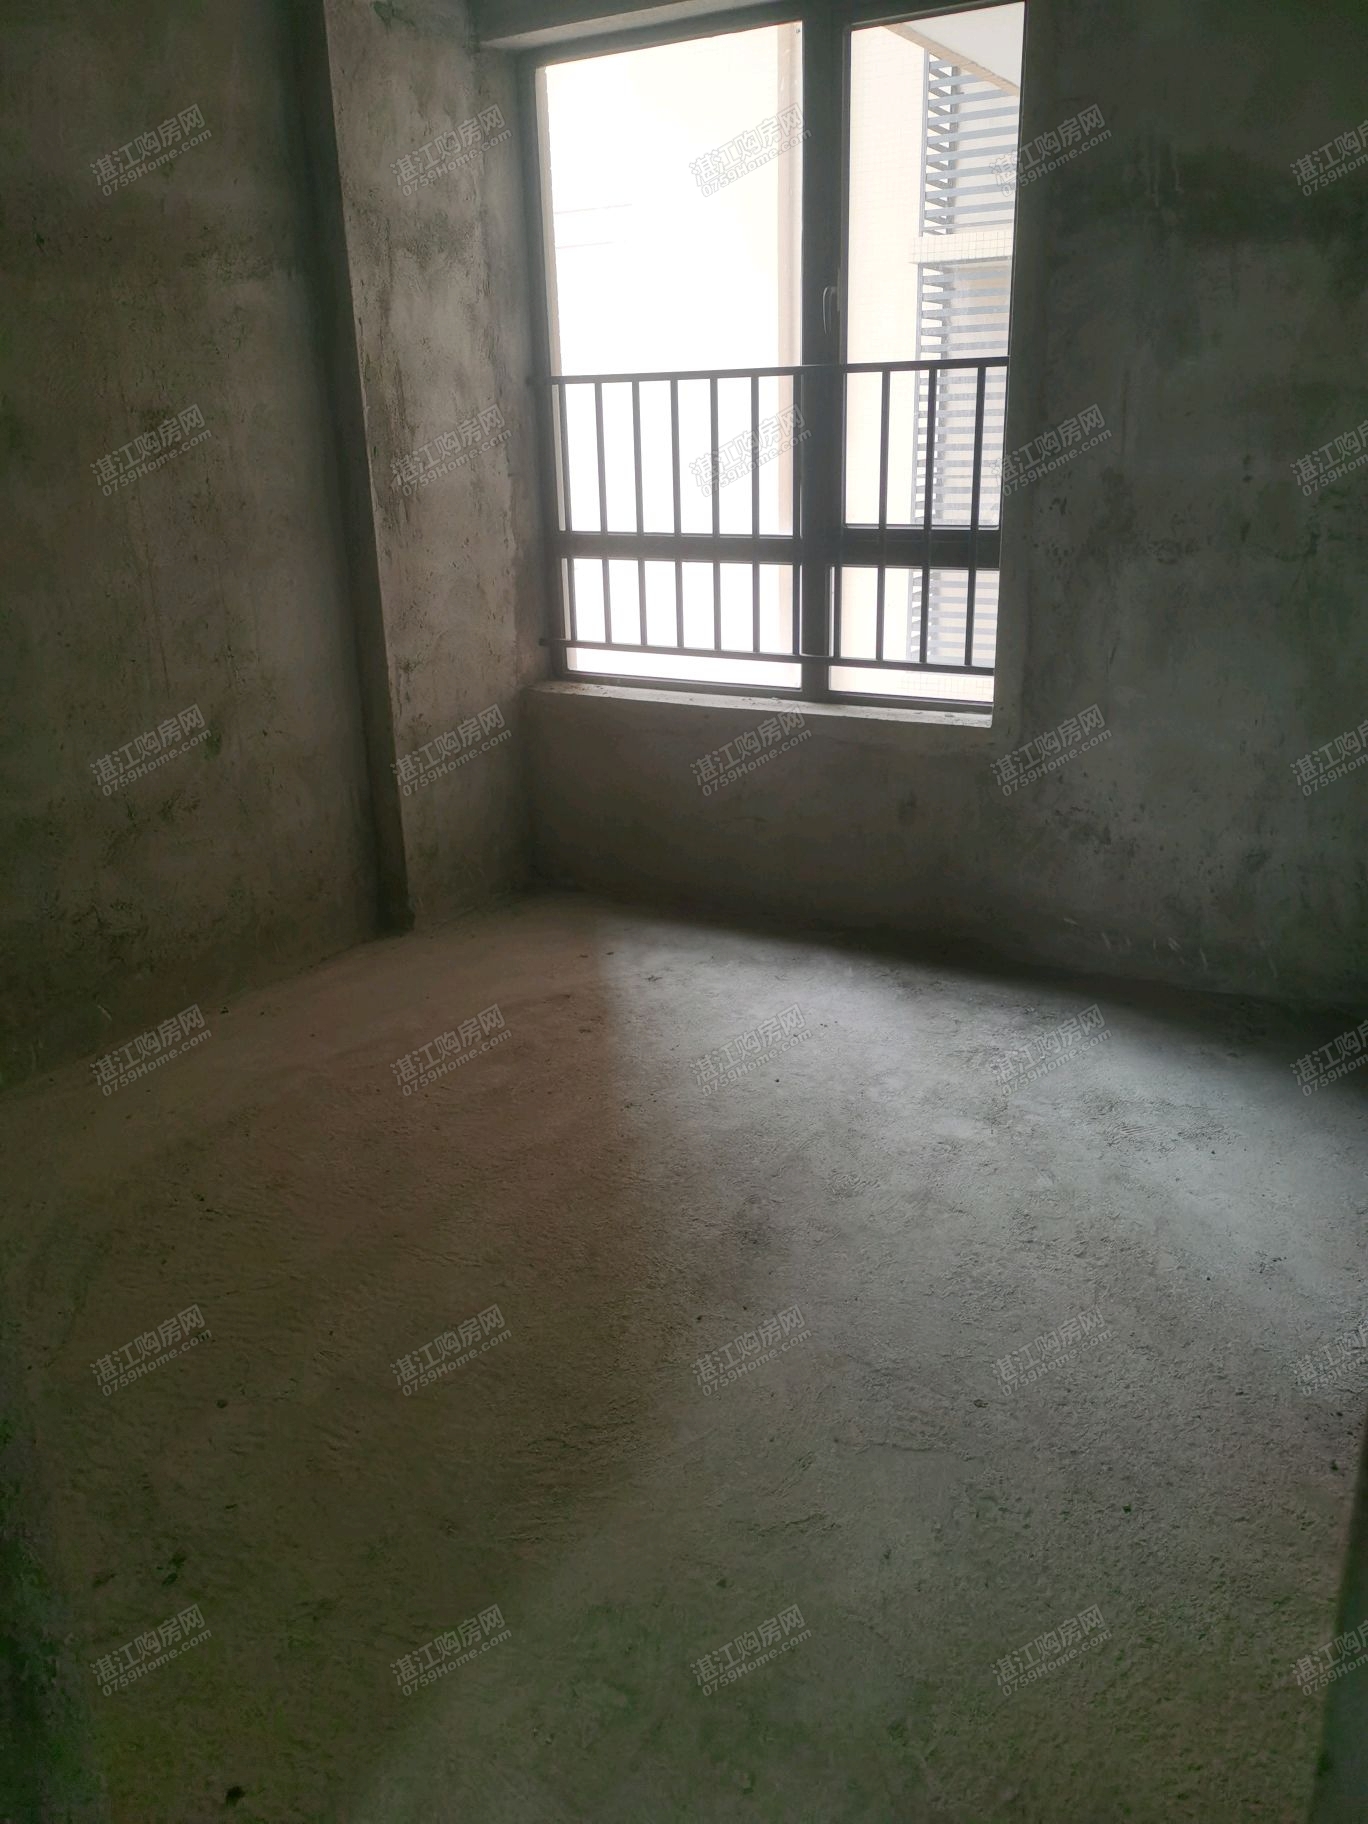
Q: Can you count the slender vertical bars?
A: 11